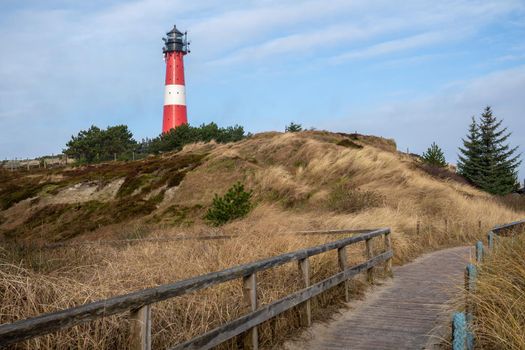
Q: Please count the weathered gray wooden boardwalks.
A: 1